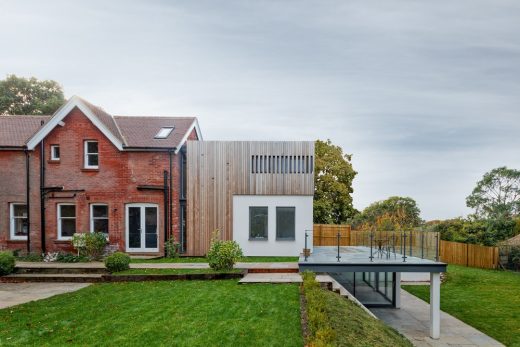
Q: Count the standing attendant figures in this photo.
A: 0